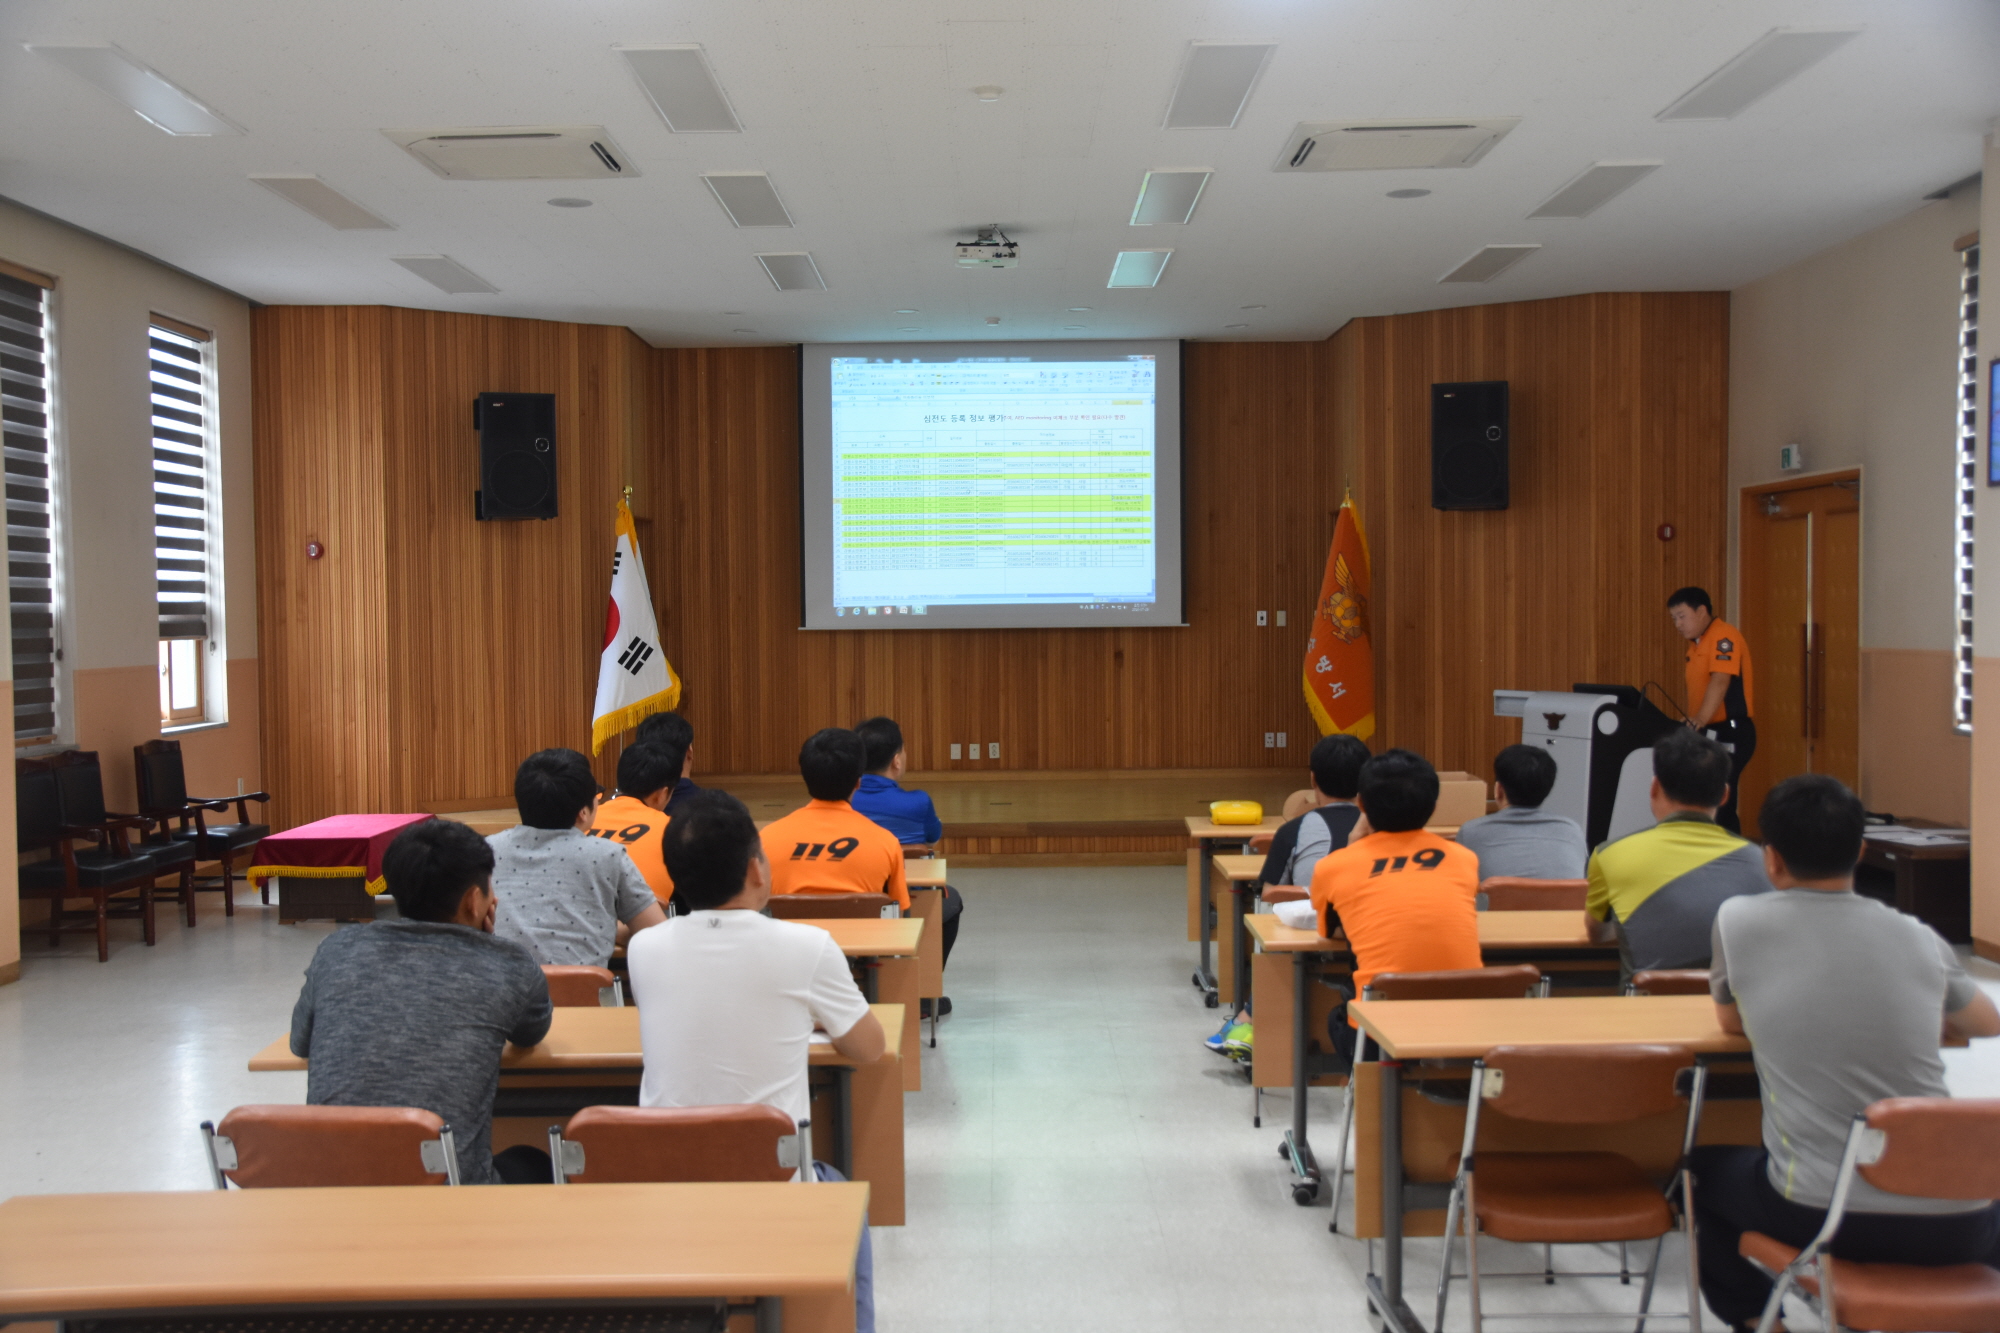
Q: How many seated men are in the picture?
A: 12